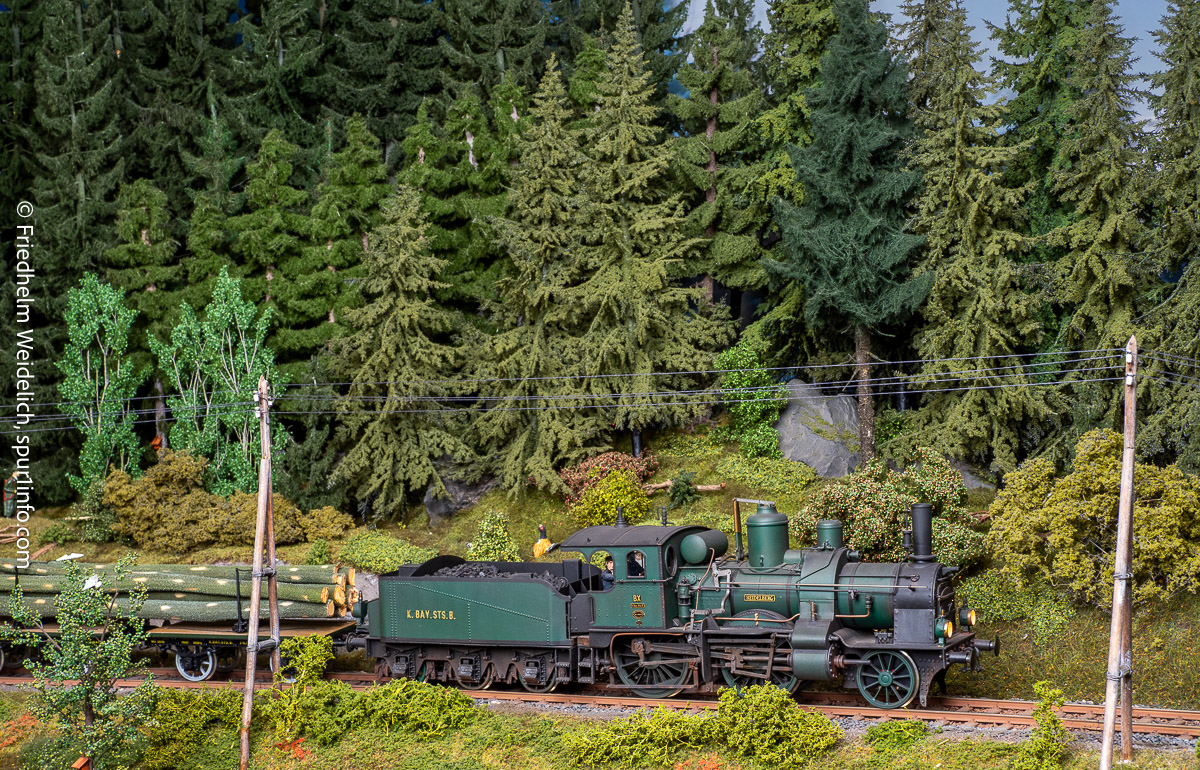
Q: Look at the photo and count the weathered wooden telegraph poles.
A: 2